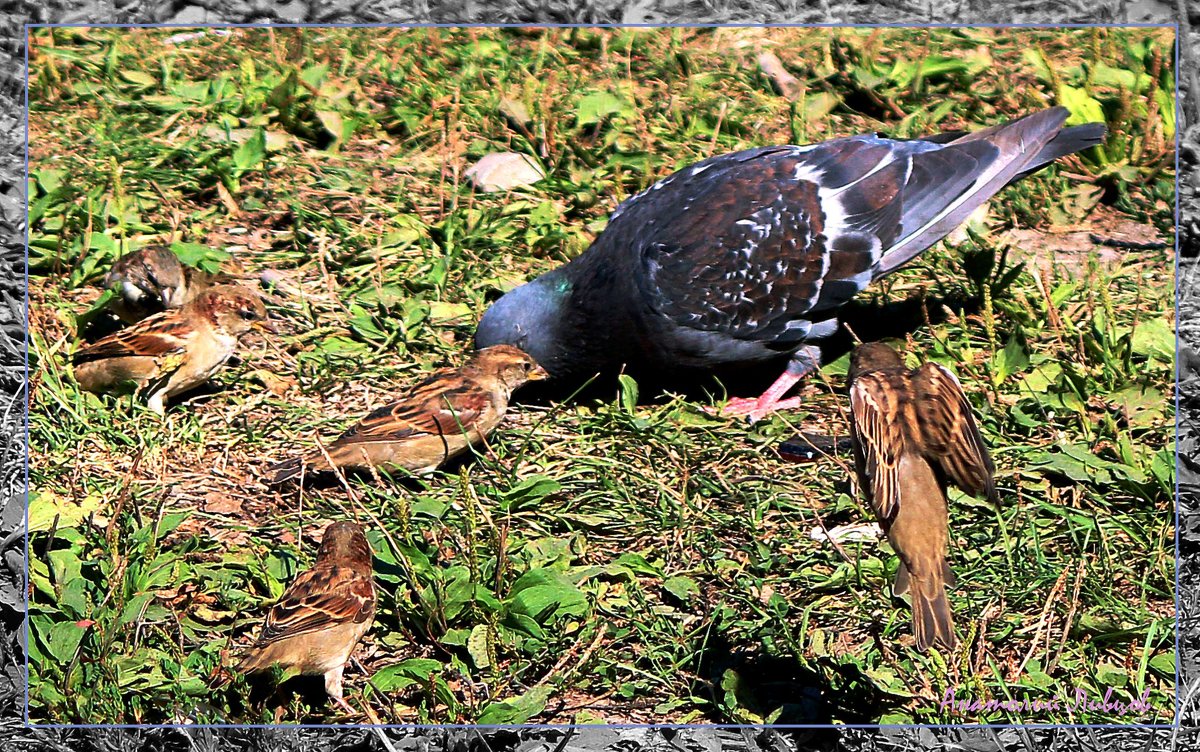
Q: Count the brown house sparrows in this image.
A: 5